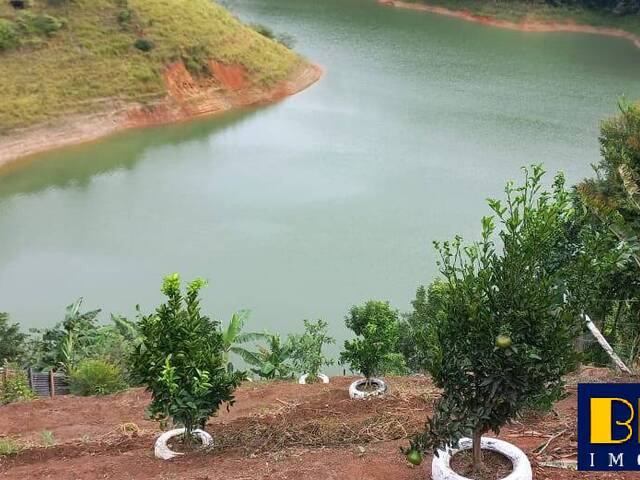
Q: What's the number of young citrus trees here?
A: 4